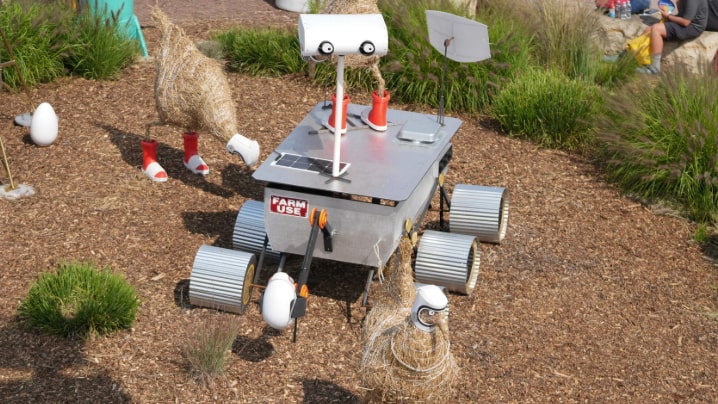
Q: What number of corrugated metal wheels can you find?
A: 4